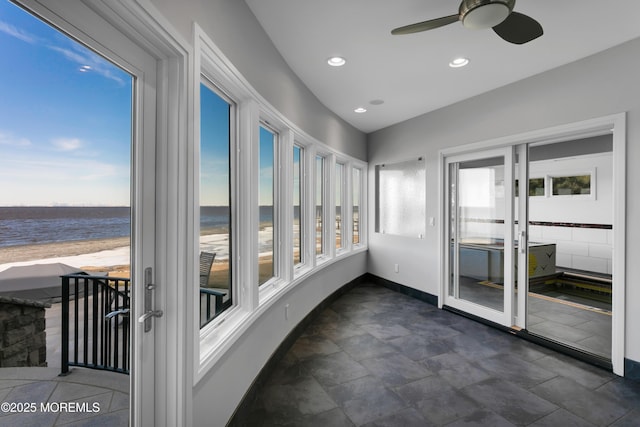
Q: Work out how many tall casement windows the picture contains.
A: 6